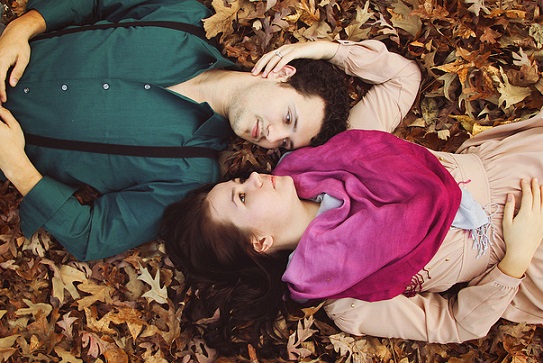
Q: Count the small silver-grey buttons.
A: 4